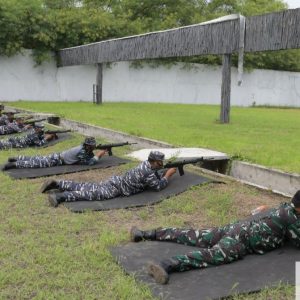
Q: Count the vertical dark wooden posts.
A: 2